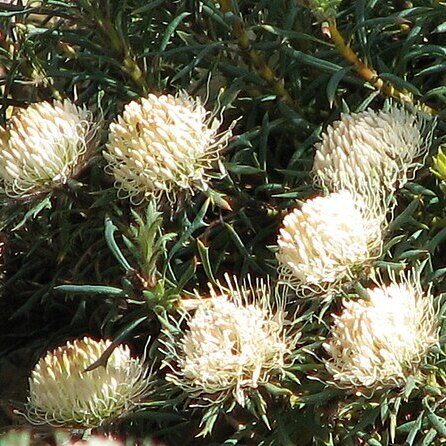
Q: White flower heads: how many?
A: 7